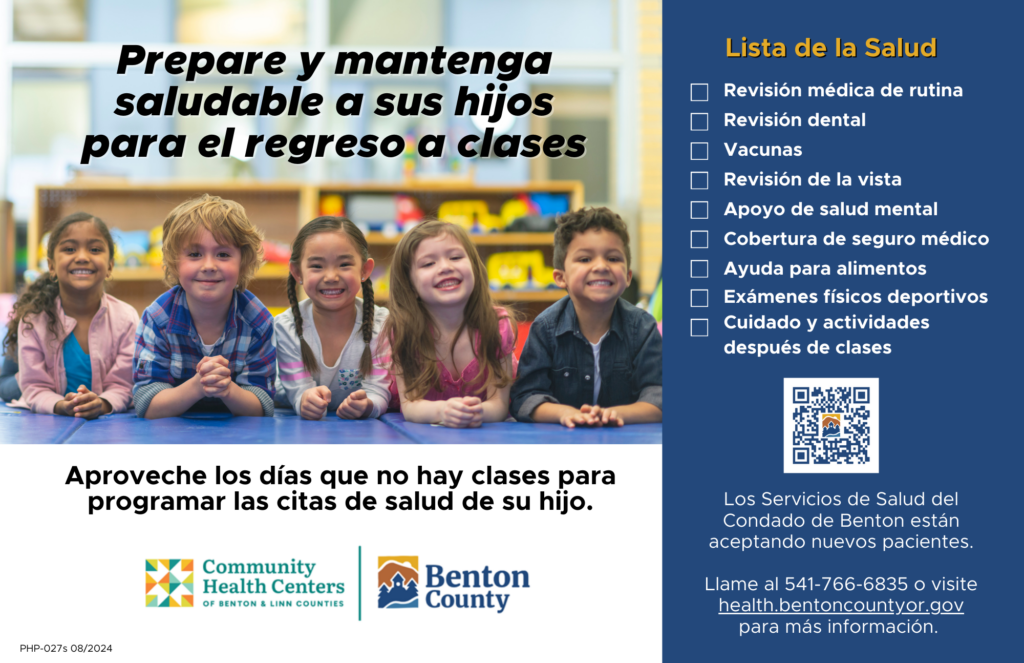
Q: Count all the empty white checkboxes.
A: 9